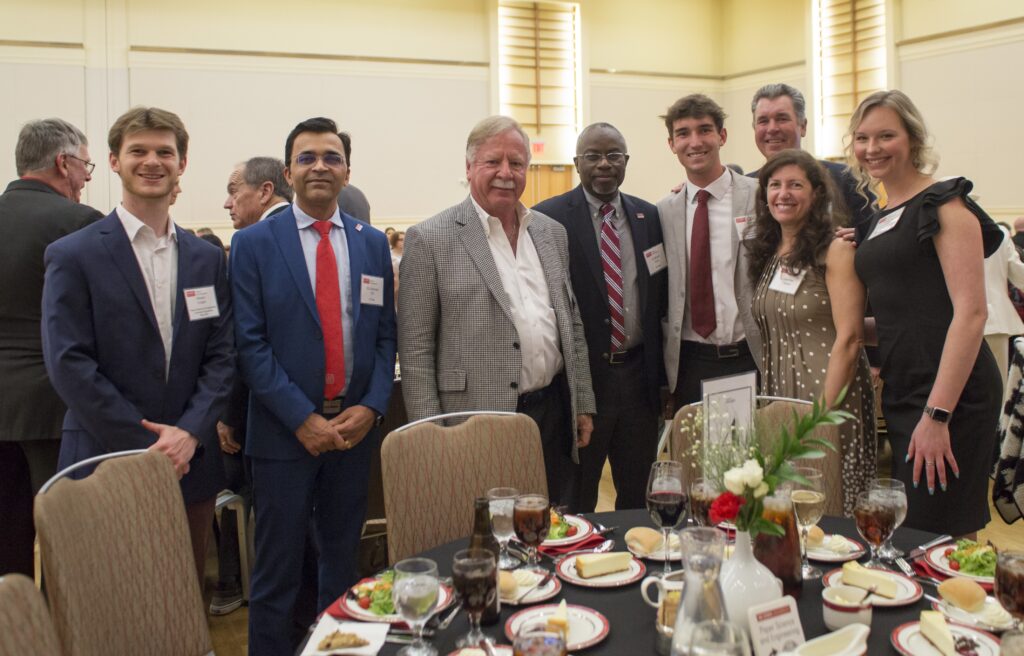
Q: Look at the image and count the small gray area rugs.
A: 0